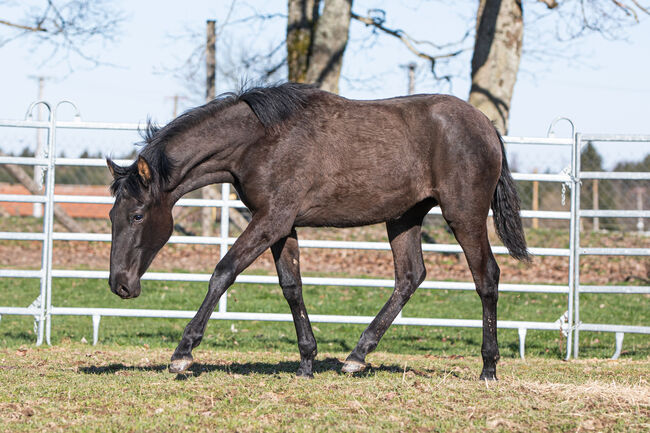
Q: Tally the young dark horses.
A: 1